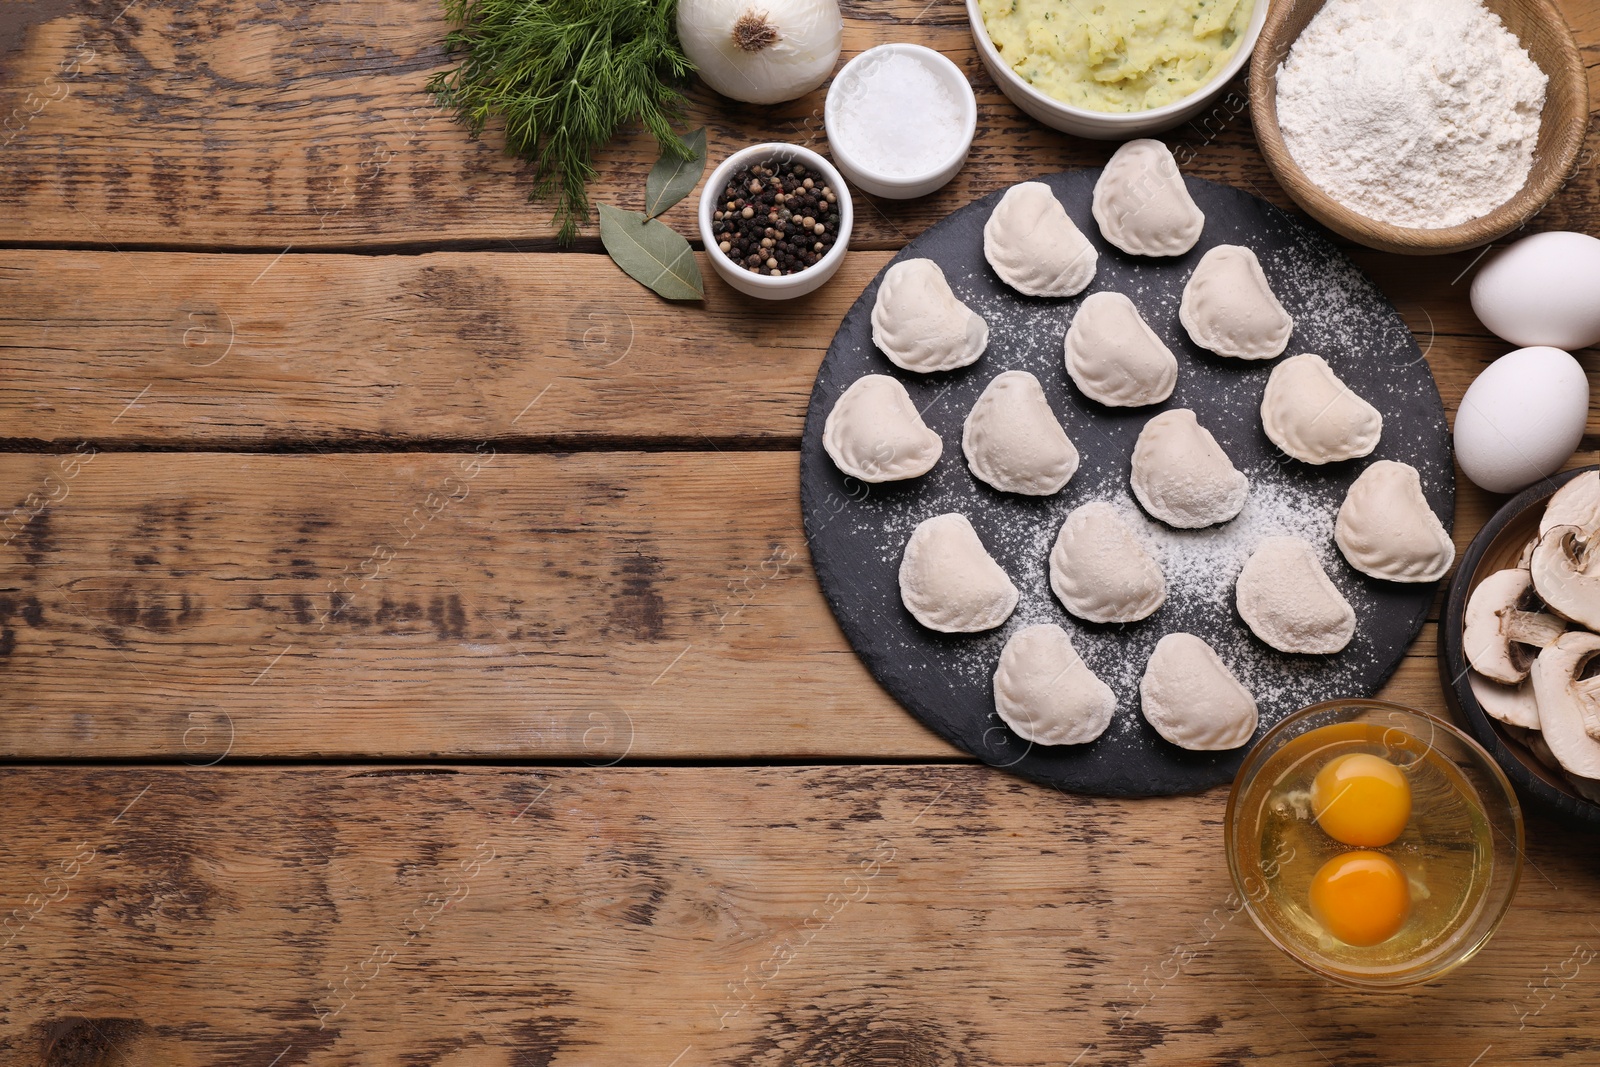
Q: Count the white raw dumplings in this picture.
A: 15